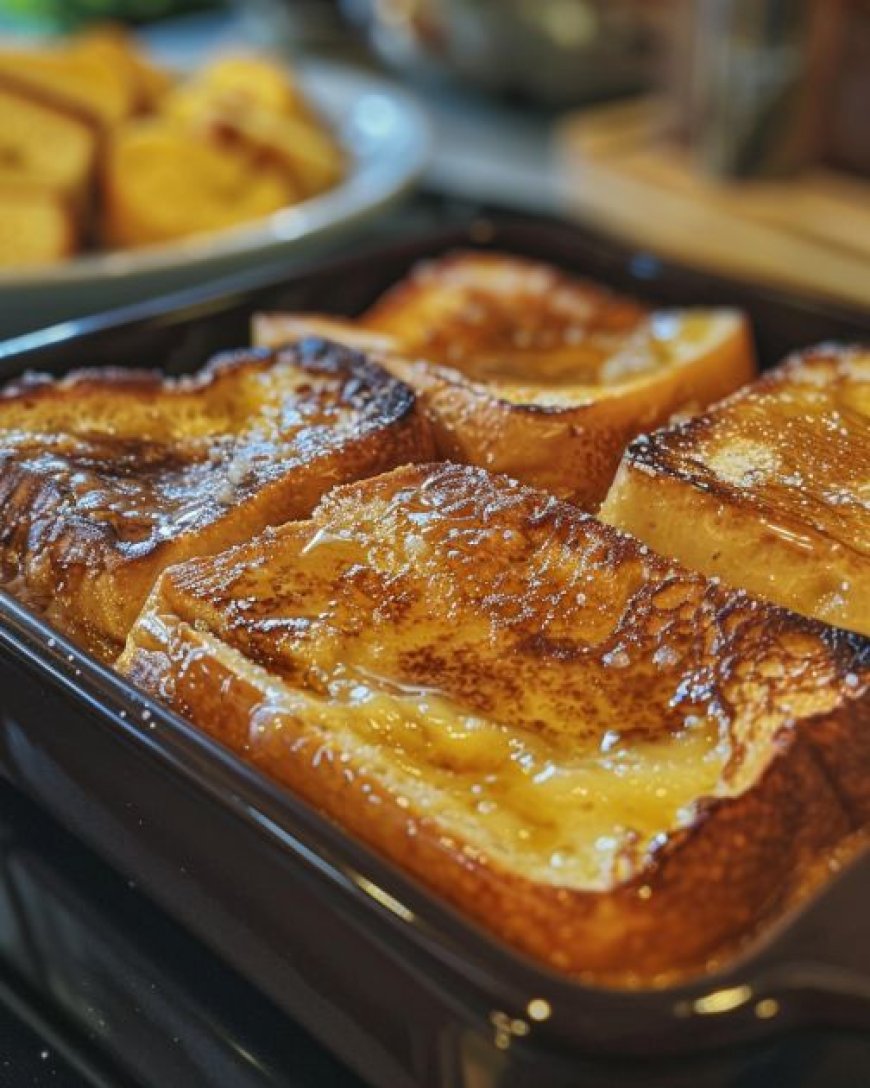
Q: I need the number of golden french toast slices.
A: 4